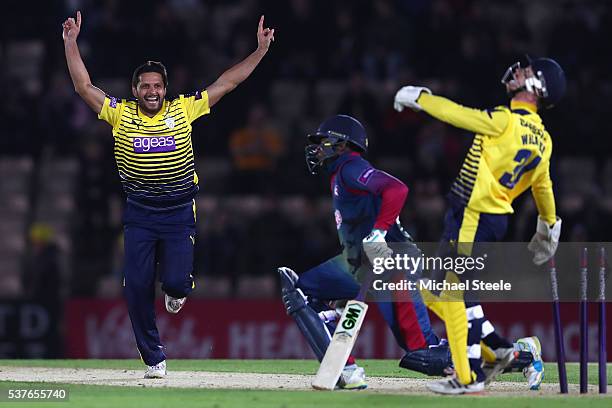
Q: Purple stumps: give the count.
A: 3